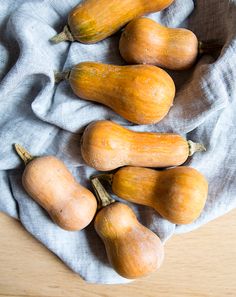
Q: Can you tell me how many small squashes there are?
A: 7